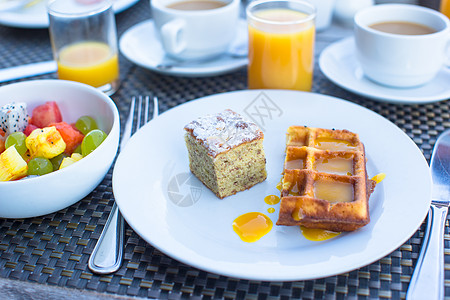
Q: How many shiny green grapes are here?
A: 4